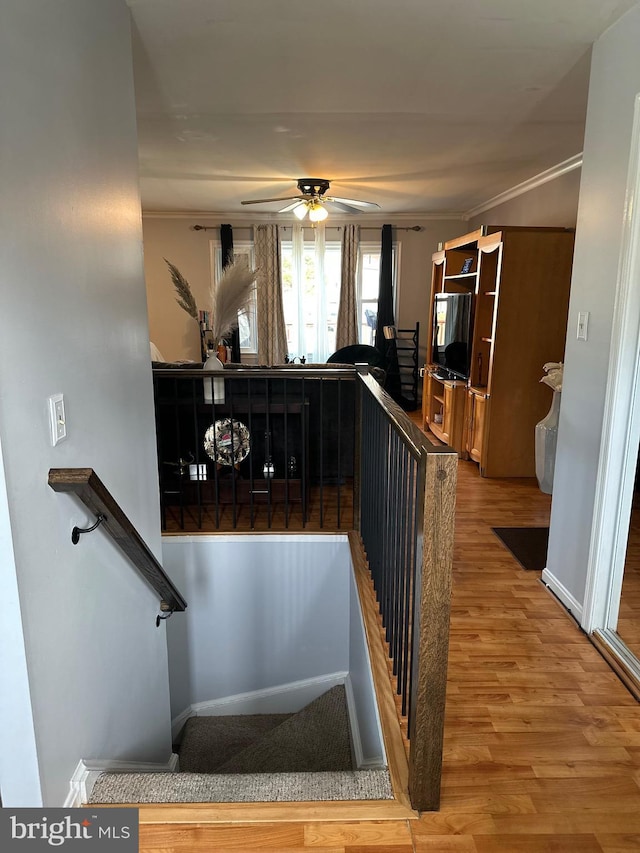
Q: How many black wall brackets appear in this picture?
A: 2